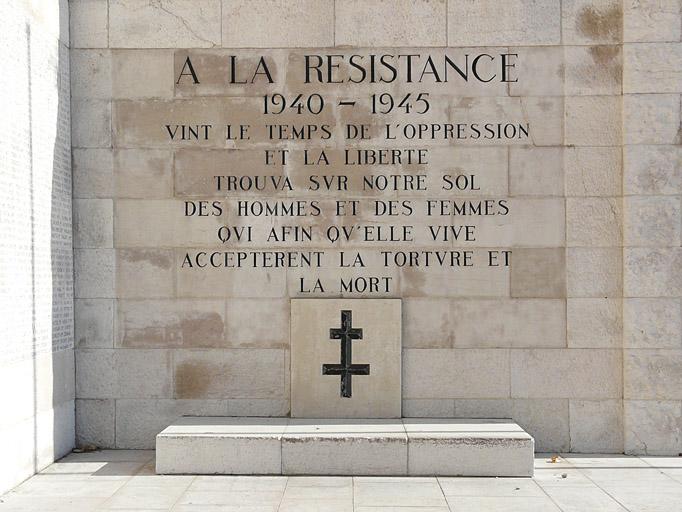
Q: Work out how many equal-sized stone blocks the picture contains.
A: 3